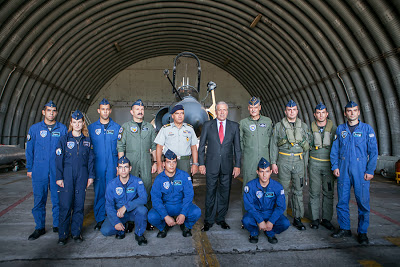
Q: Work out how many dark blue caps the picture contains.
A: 12